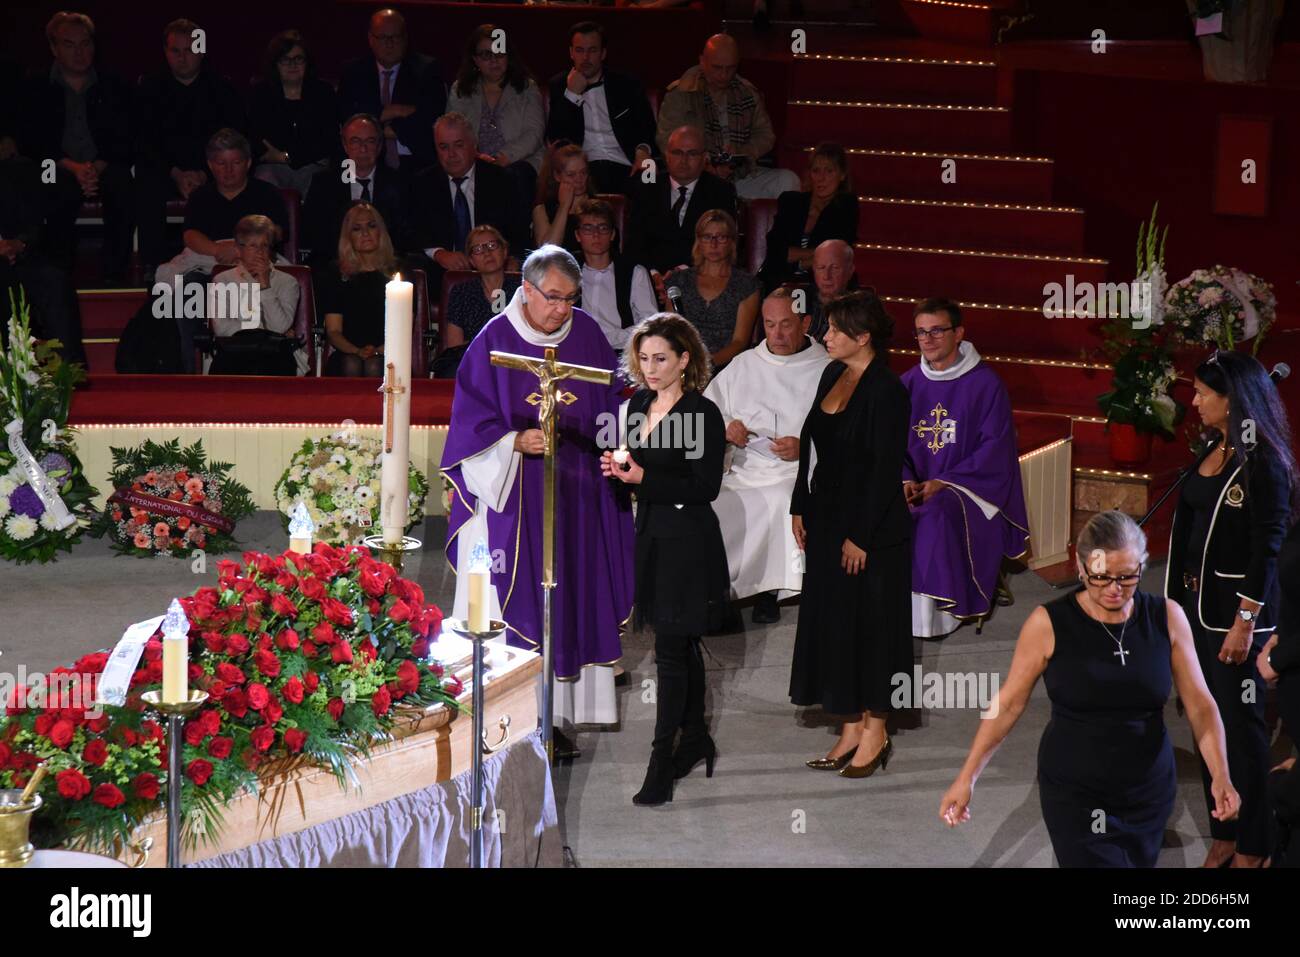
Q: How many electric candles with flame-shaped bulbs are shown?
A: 3